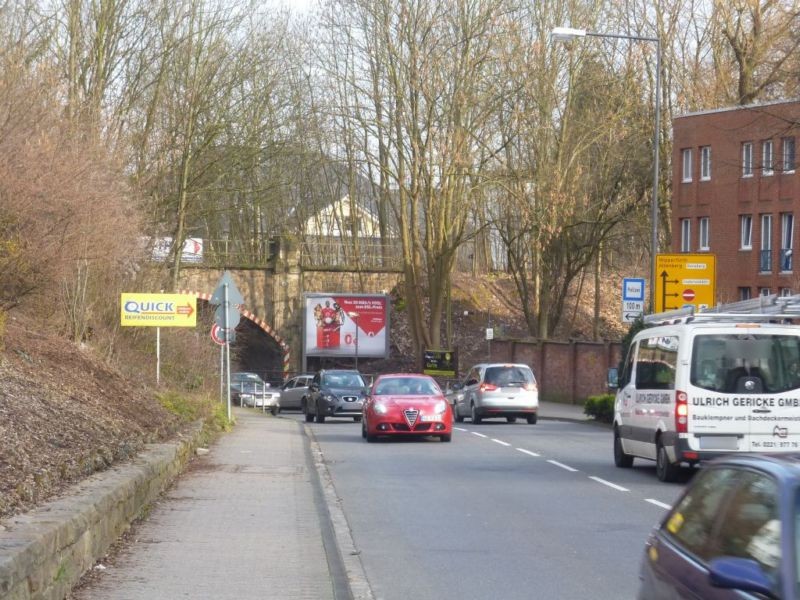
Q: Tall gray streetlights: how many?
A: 1